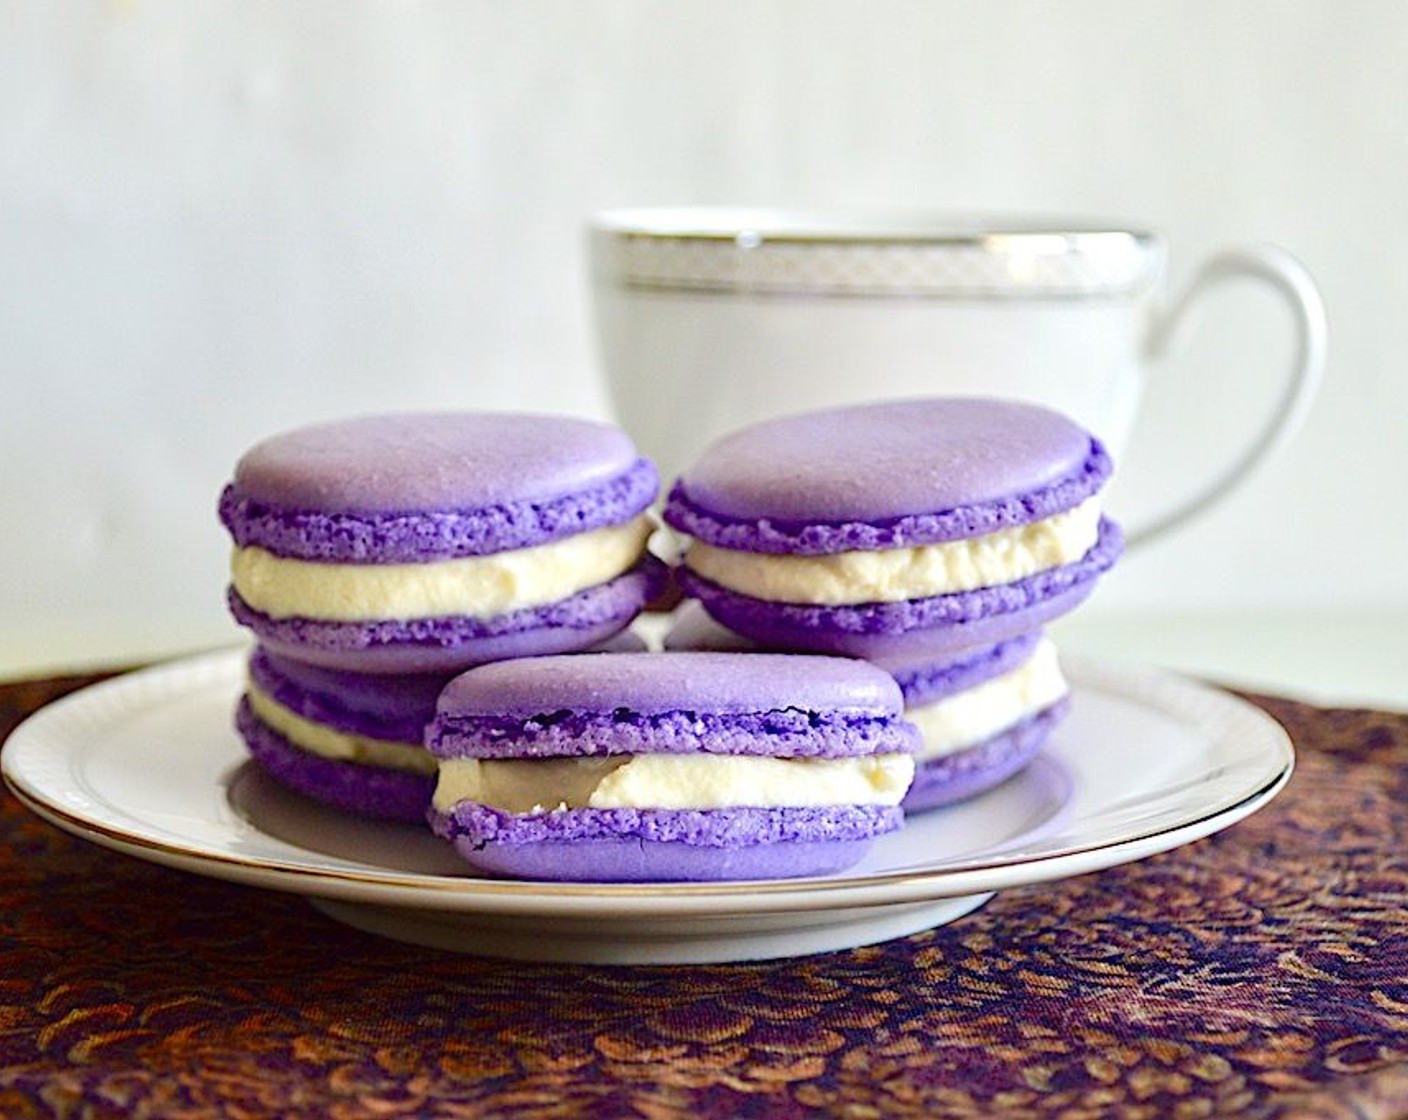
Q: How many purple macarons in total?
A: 5